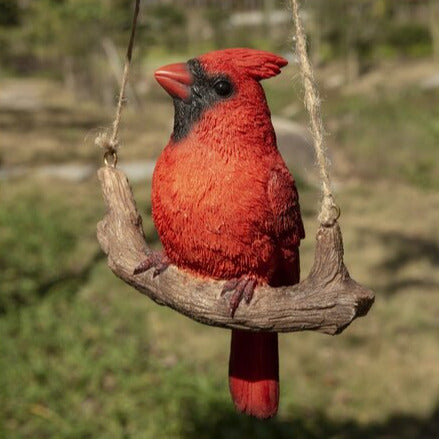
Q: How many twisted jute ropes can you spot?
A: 2